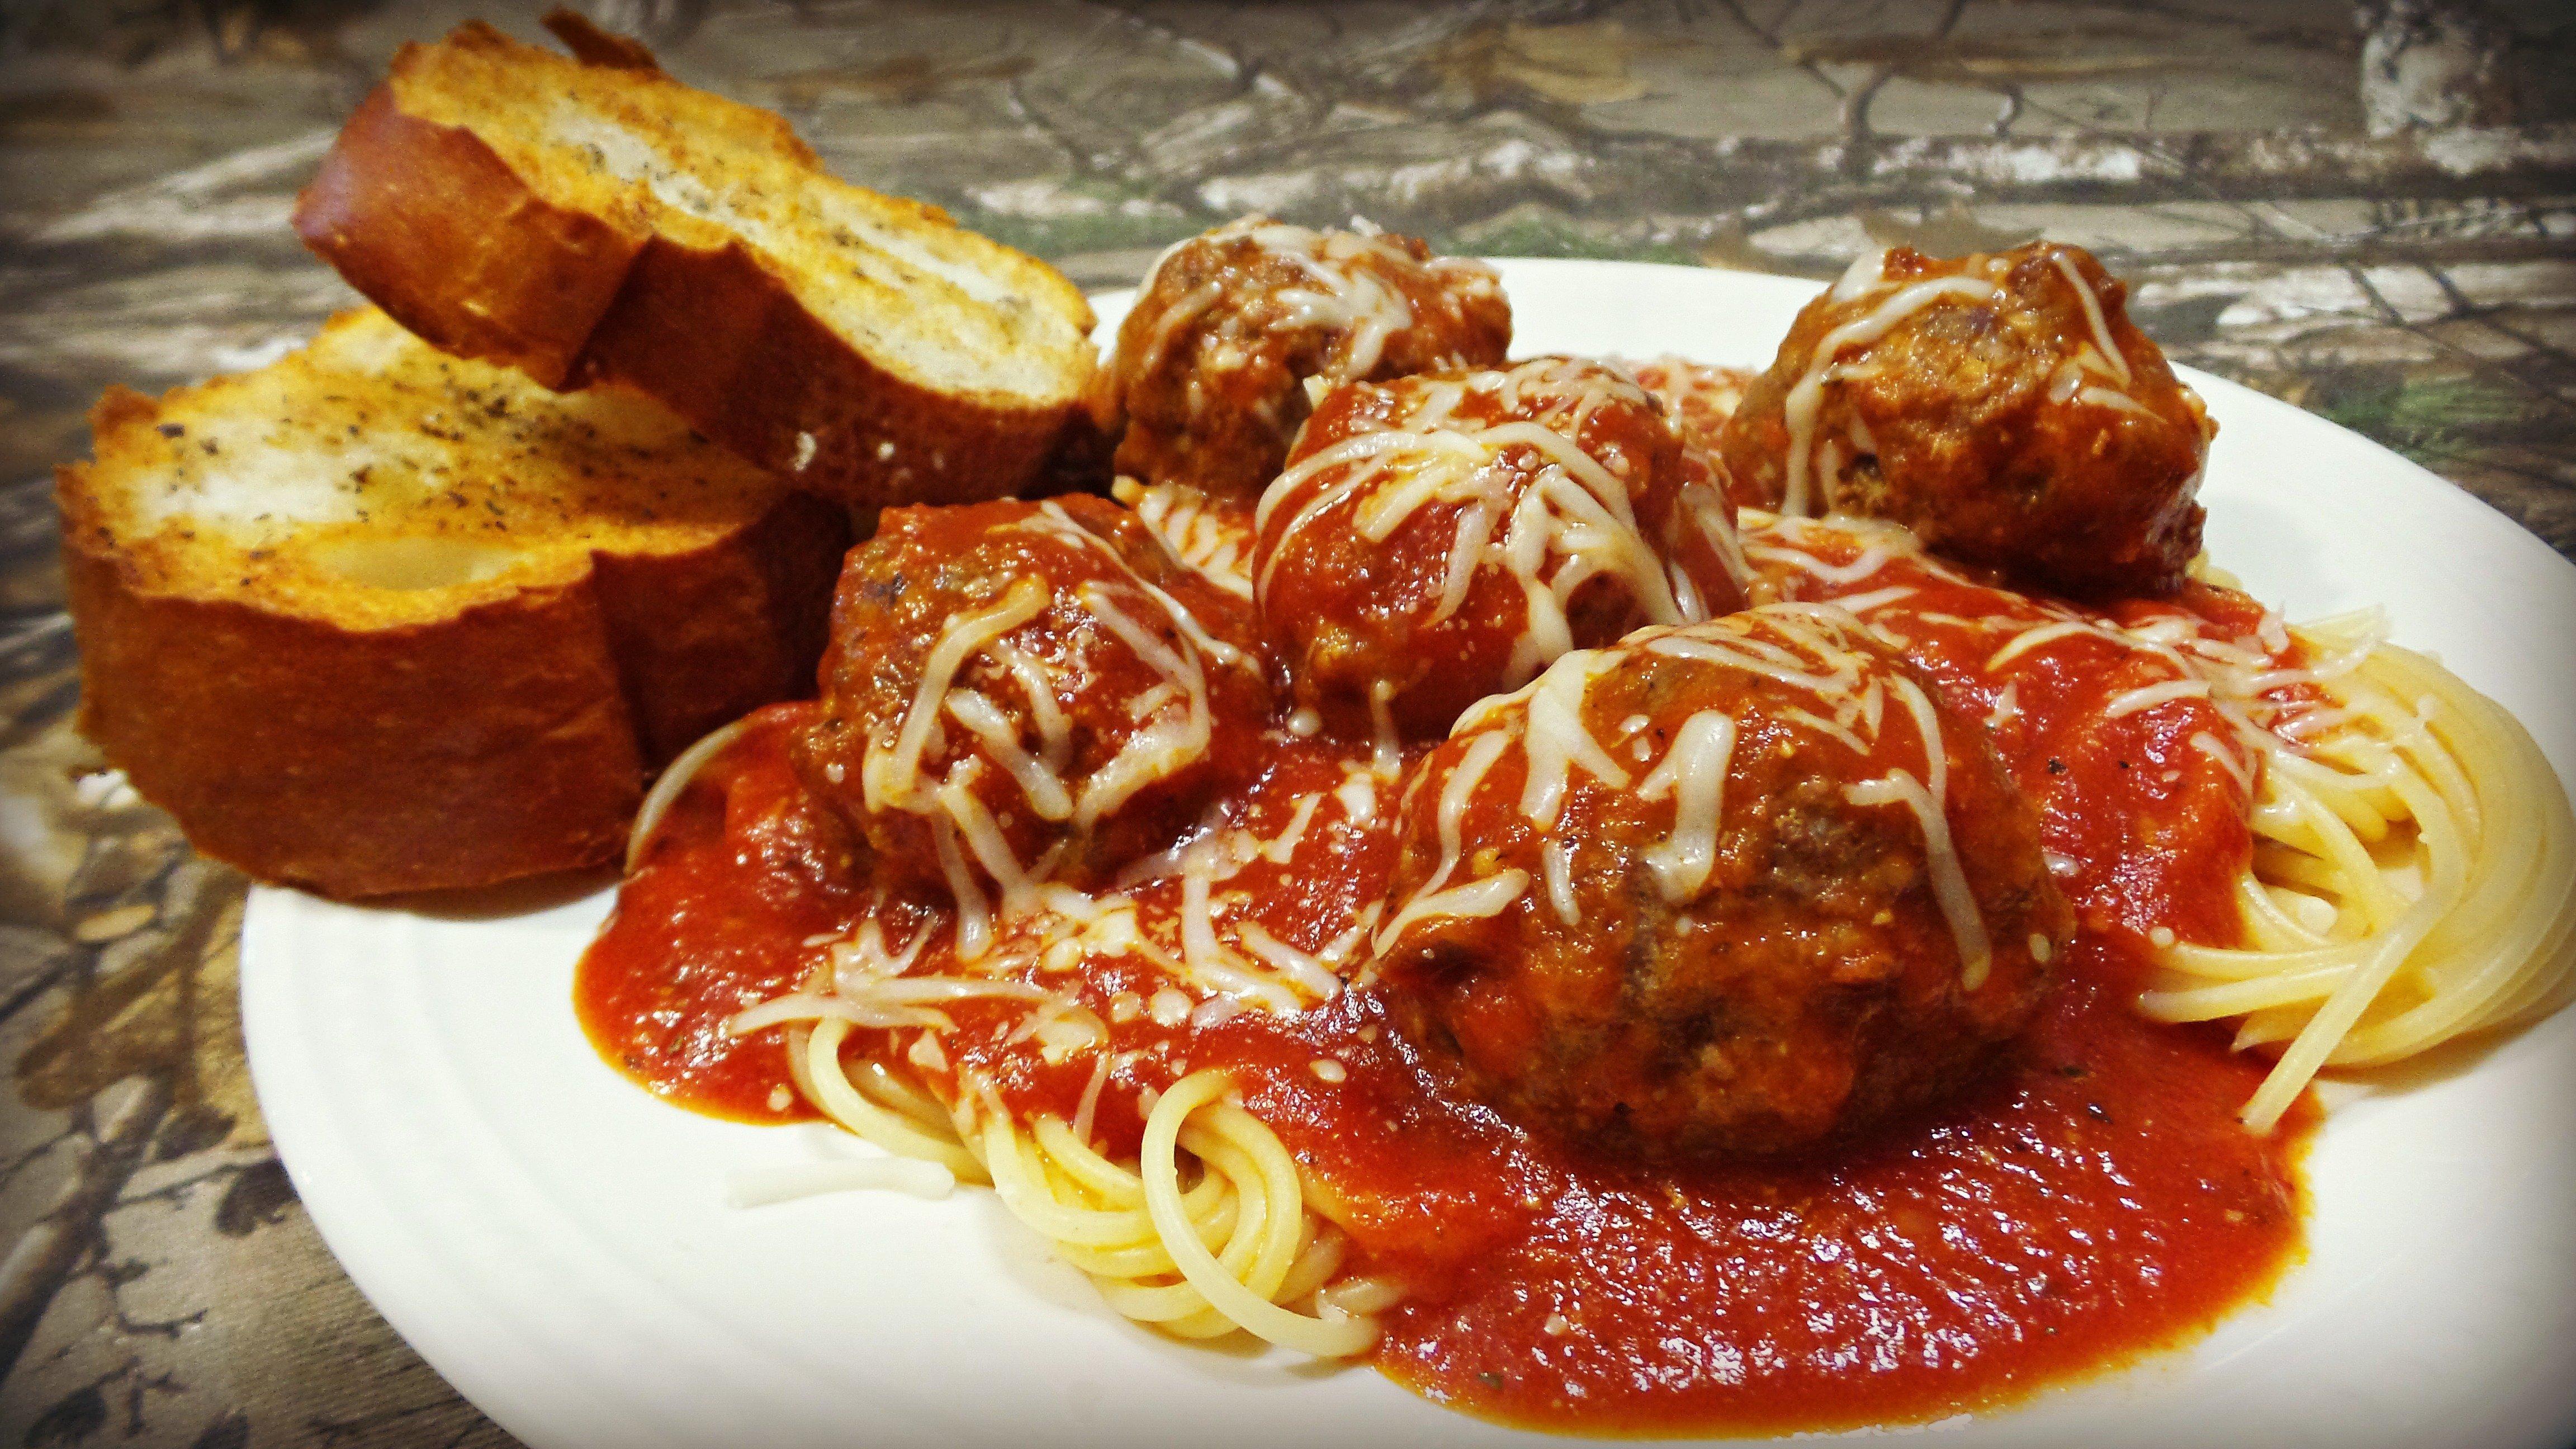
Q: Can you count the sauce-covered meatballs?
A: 5